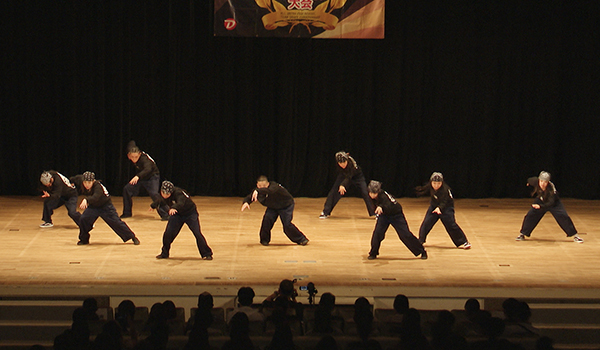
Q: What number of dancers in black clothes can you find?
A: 9